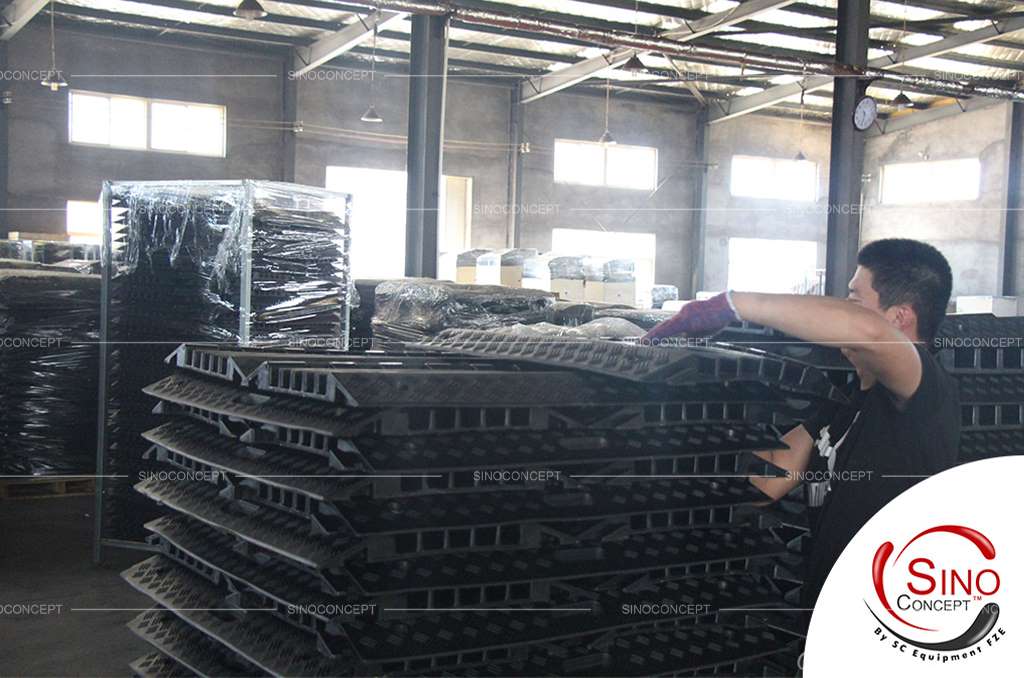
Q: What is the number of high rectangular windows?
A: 4